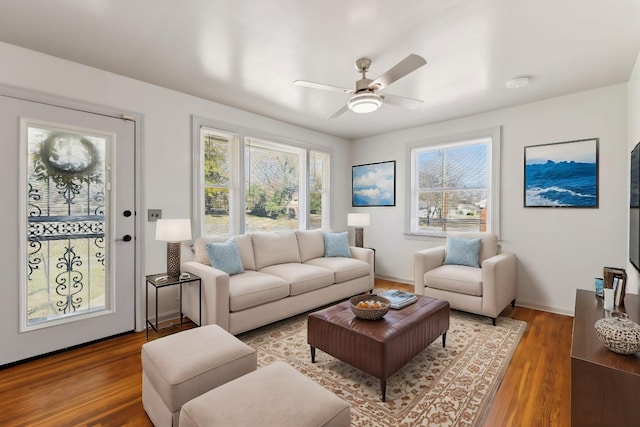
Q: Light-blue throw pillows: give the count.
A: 3